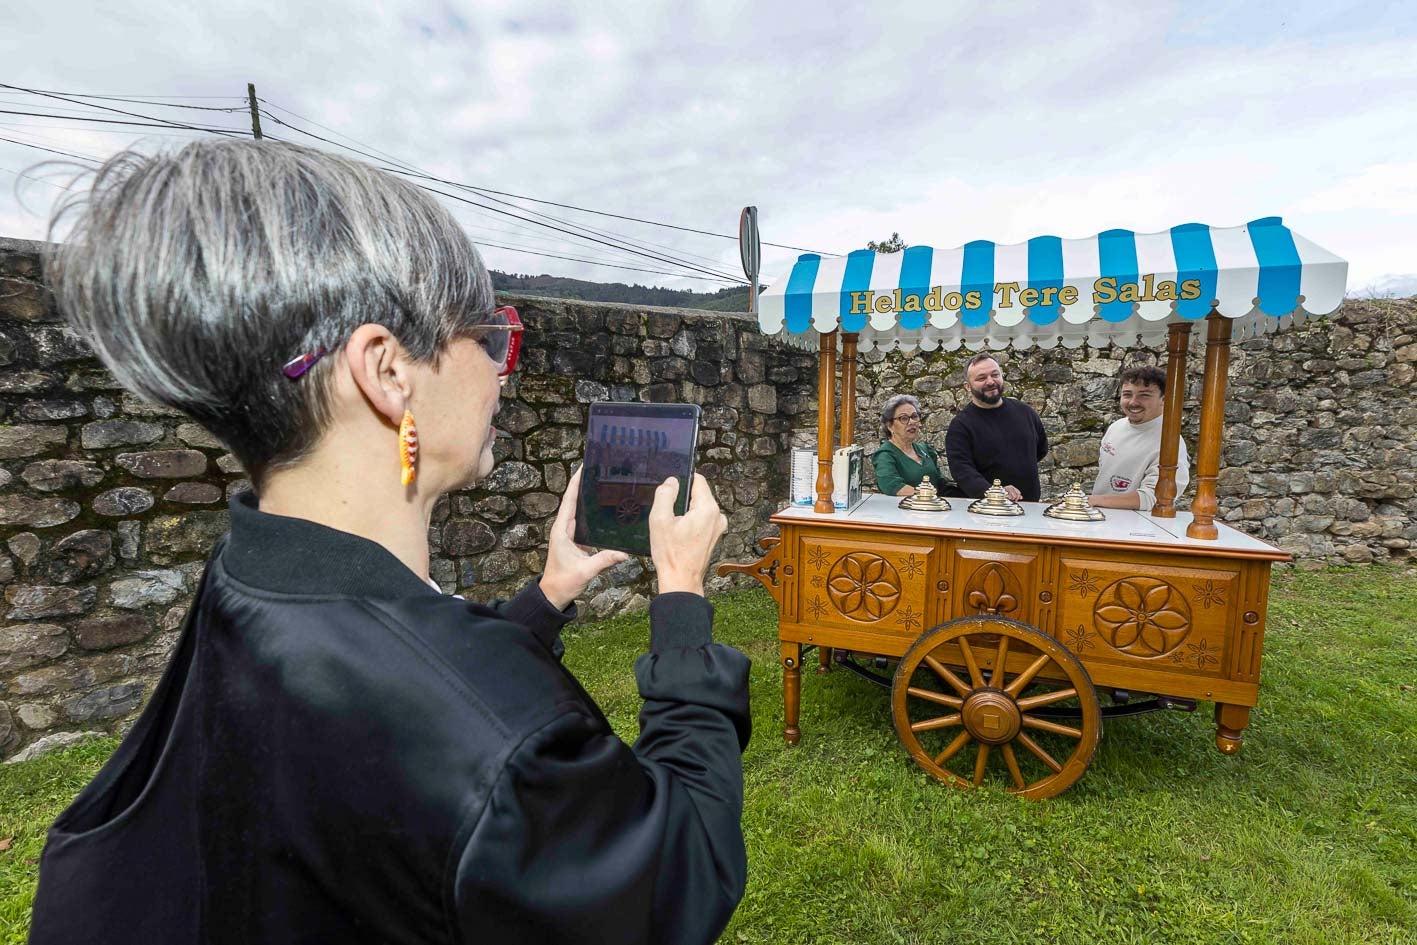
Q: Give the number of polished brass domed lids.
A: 3